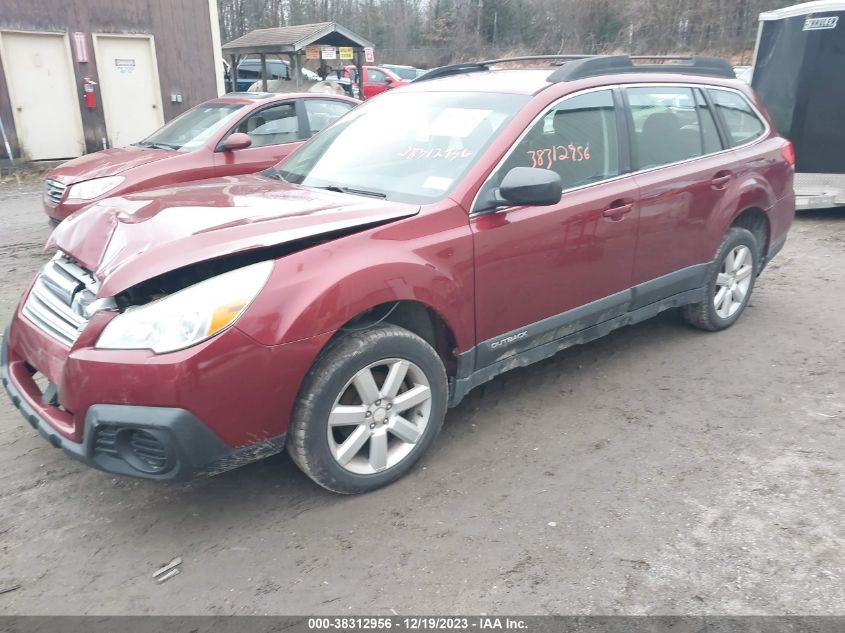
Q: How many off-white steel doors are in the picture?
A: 2